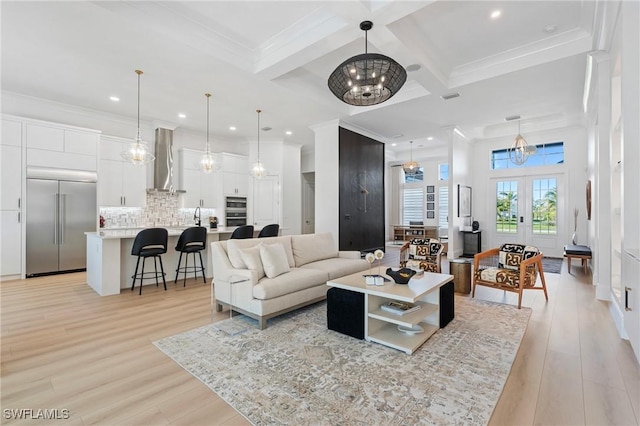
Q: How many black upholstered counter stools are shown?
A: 4